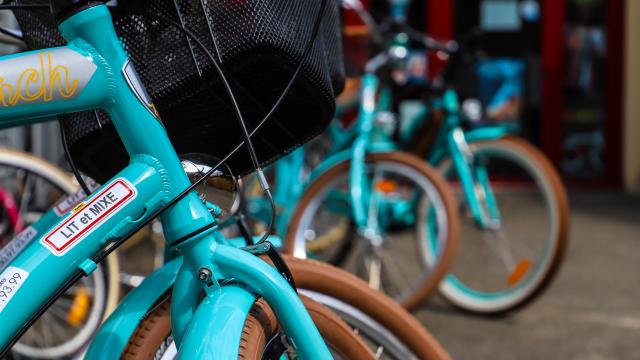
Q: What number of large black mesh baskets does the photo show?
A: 1